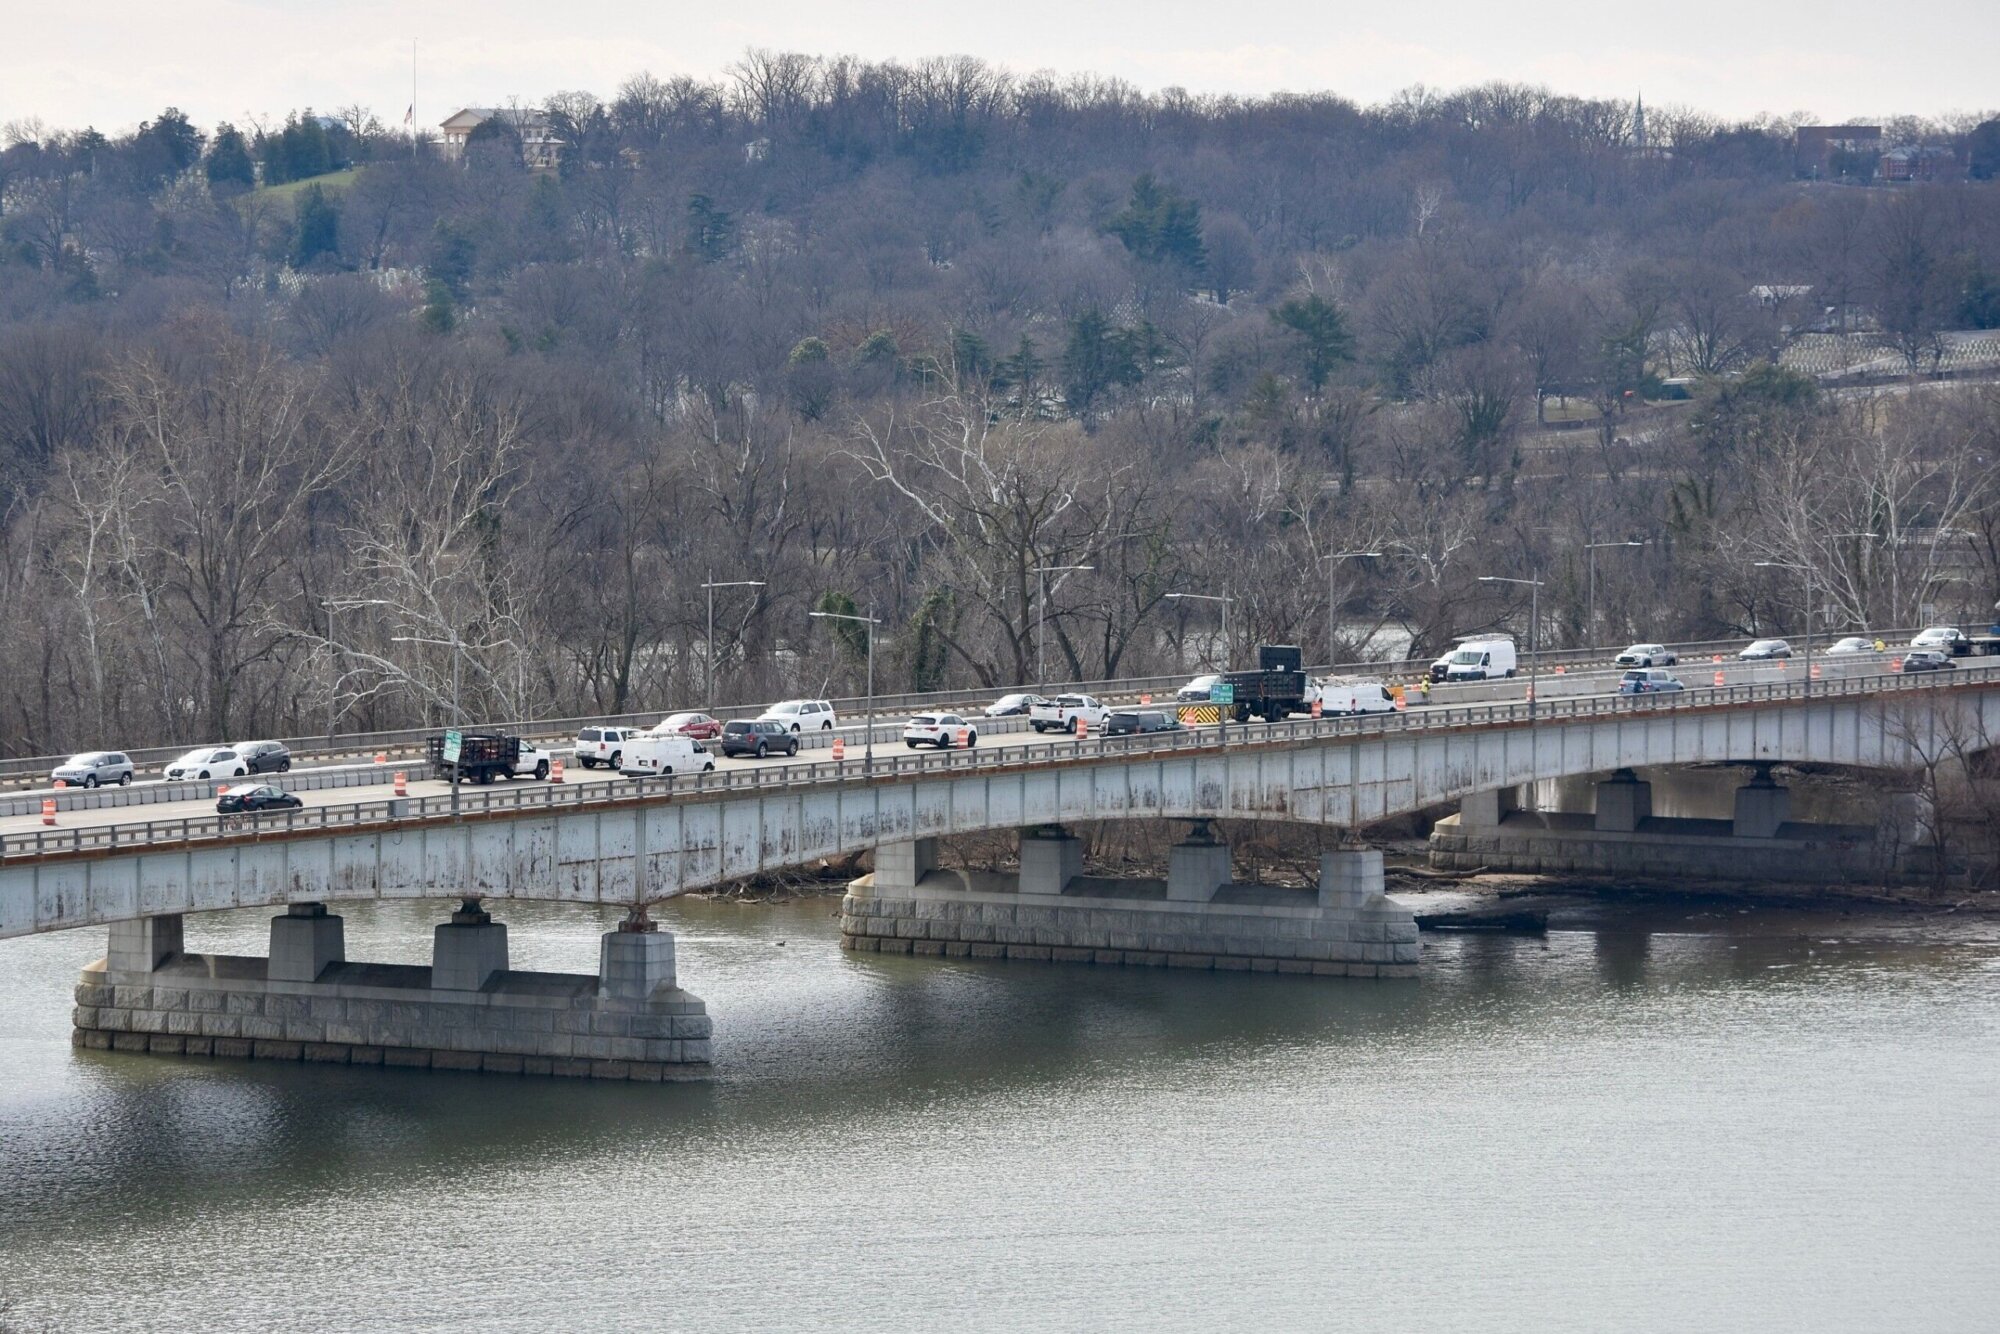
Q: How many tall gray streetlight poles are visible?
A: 11